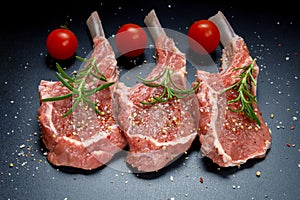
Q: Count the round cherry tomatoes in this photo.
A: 3